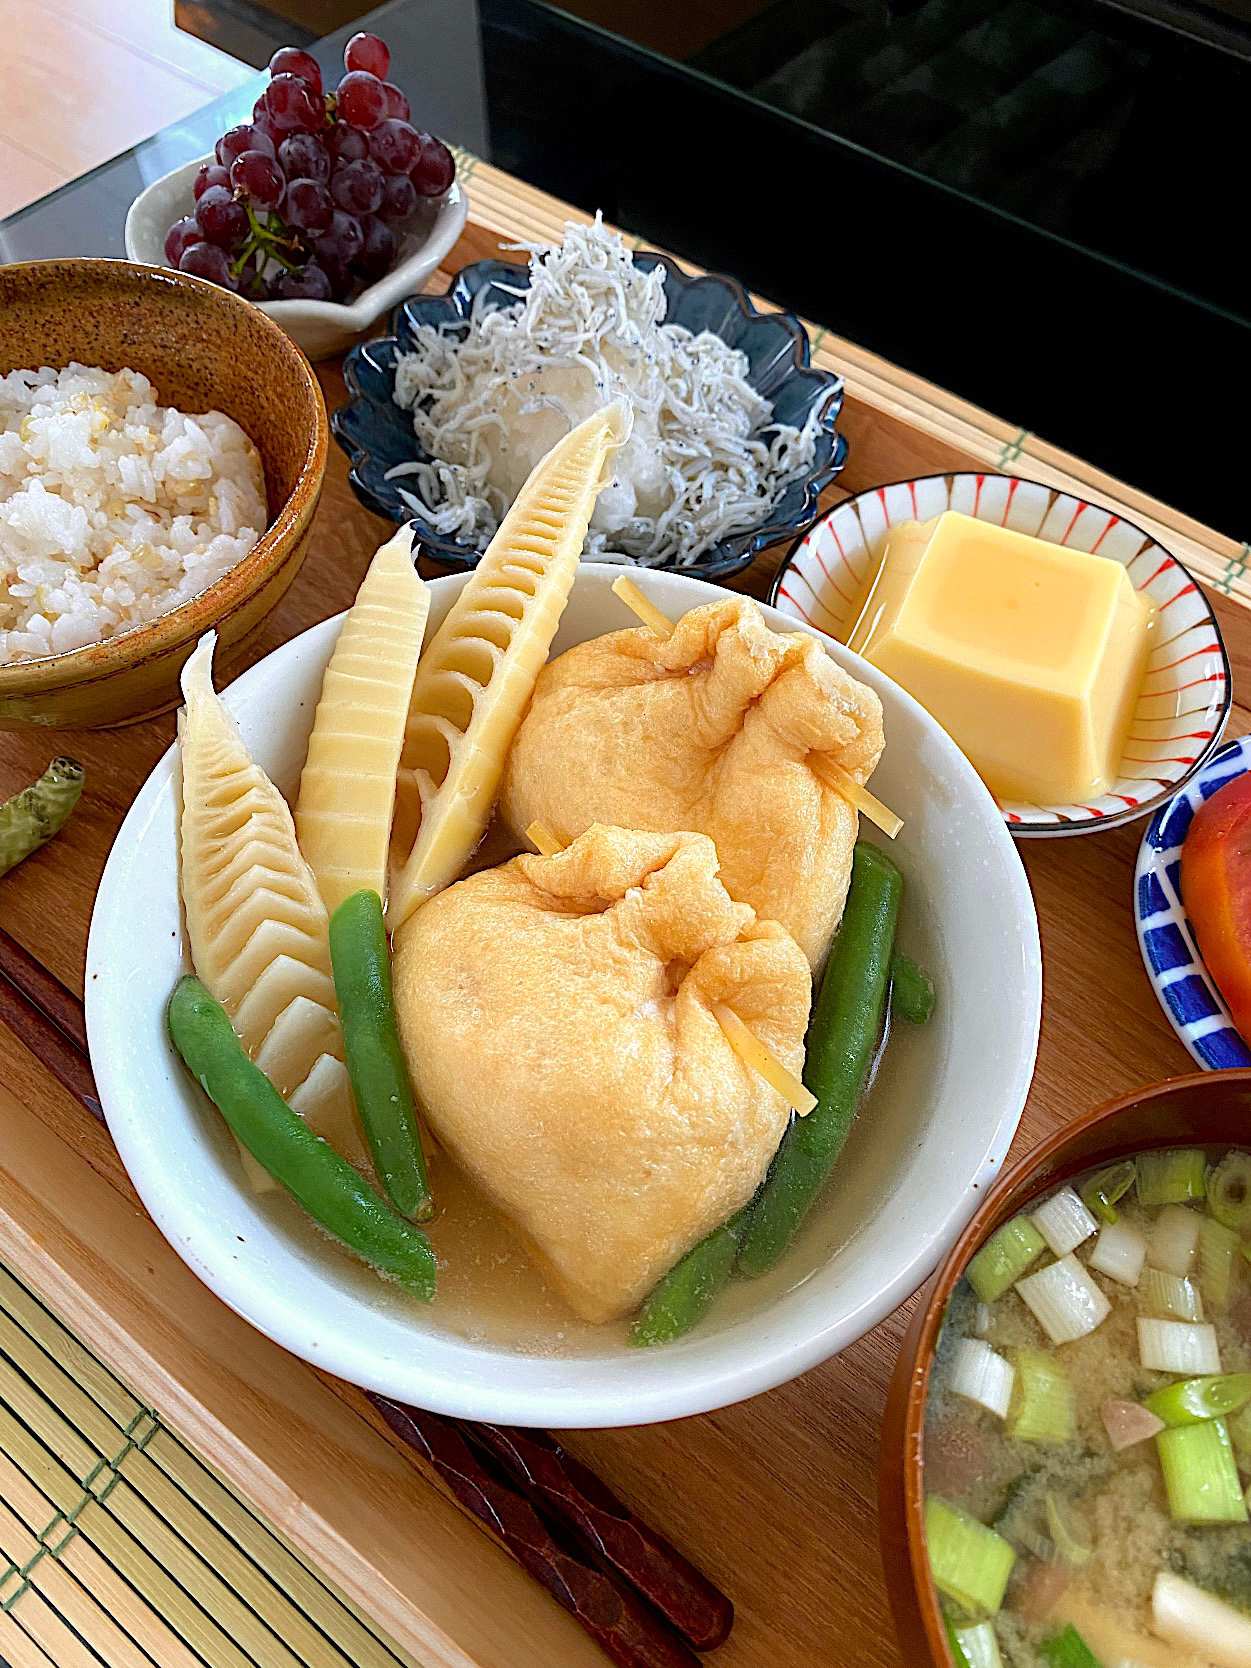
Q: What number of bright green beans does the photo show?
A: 5